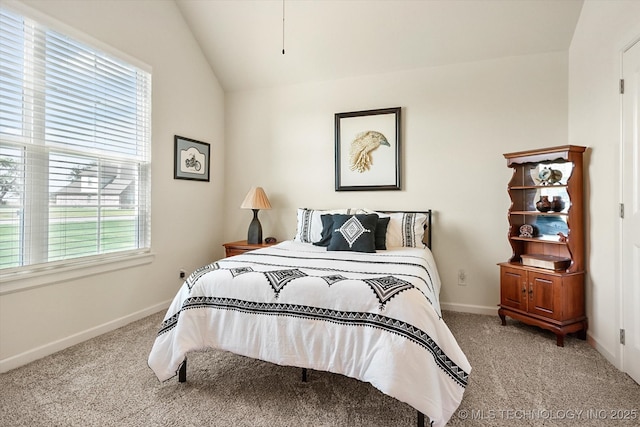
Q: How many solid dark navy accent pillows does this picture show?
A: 2